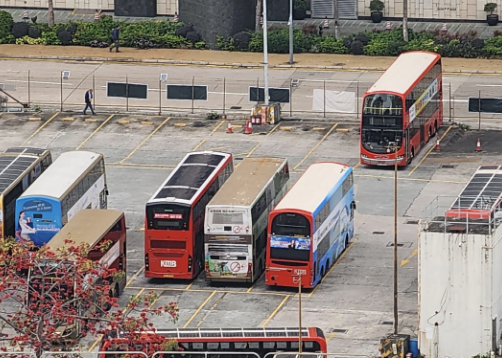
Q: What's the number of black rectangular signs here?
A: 4